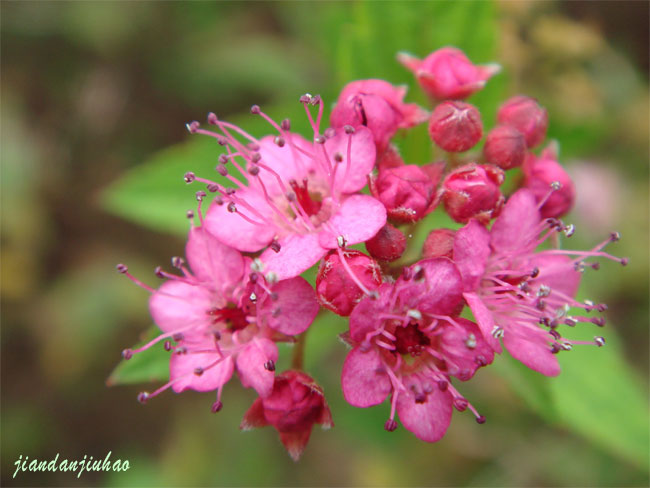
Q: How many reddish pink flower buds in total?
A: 12